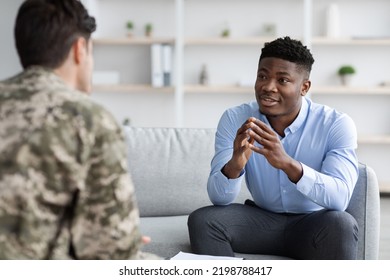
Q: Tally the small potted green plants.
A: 4